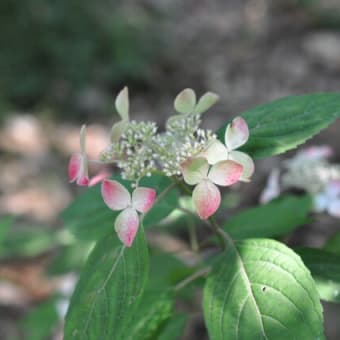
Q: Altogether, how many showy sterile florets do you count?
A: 6